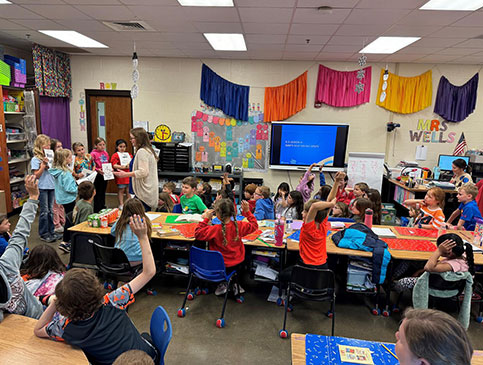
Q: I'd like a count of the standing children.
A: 6